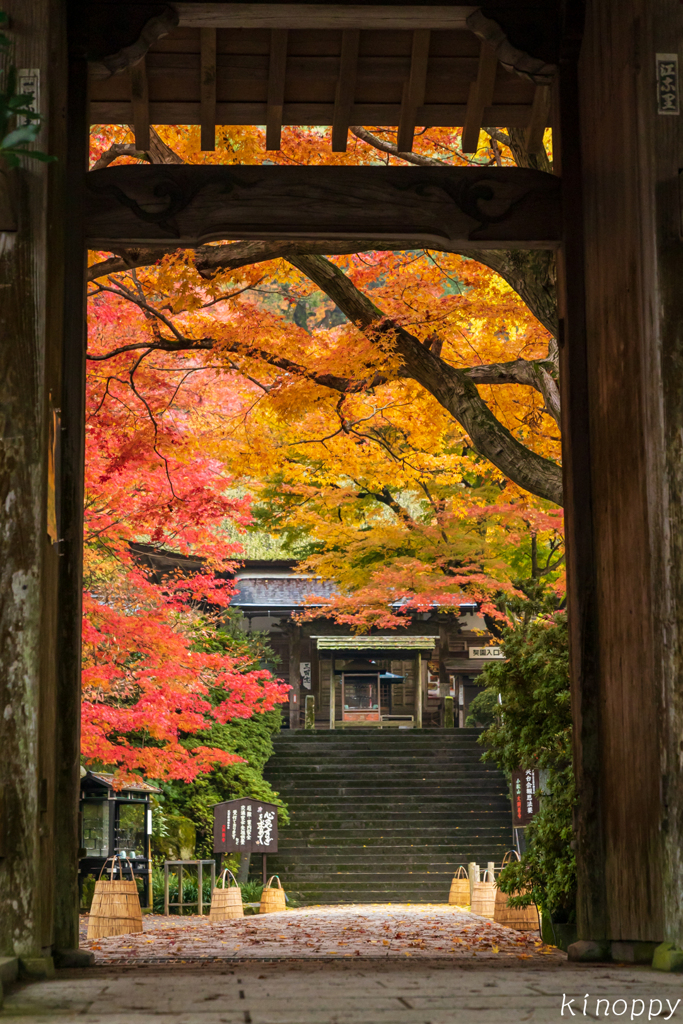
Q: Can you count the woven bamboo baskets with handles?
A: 6